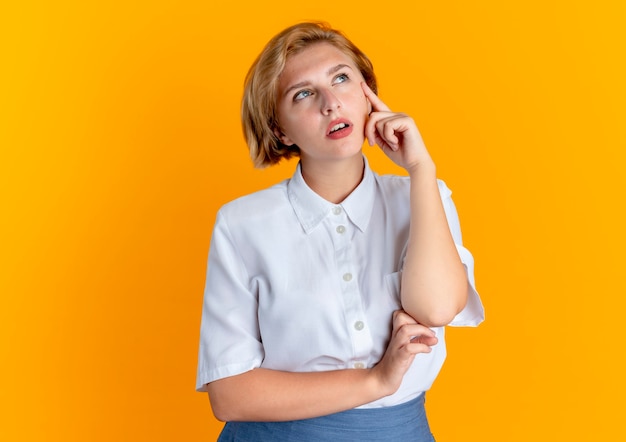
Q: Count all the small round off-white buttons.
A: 5